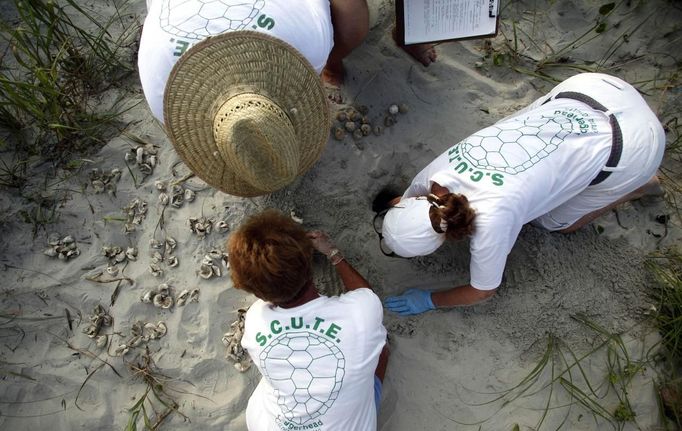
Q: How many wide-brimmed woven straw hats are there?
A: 1